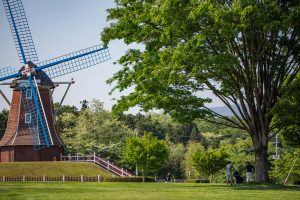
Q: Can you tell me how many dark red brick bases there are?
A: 1